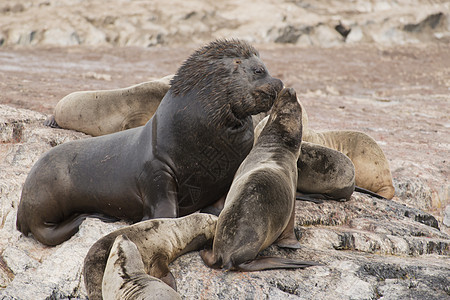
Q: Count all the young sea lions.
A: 6